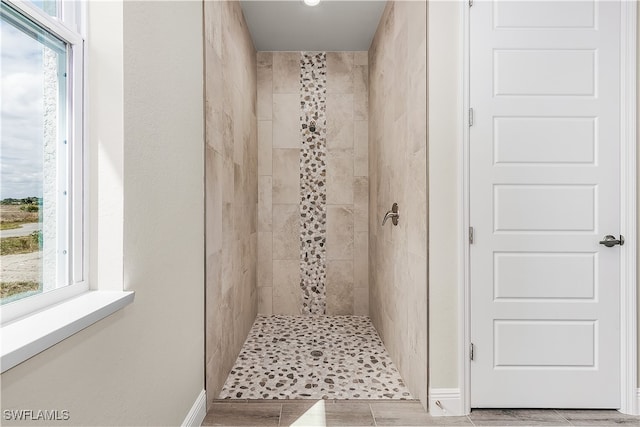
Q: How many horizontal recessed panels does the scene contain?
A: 6